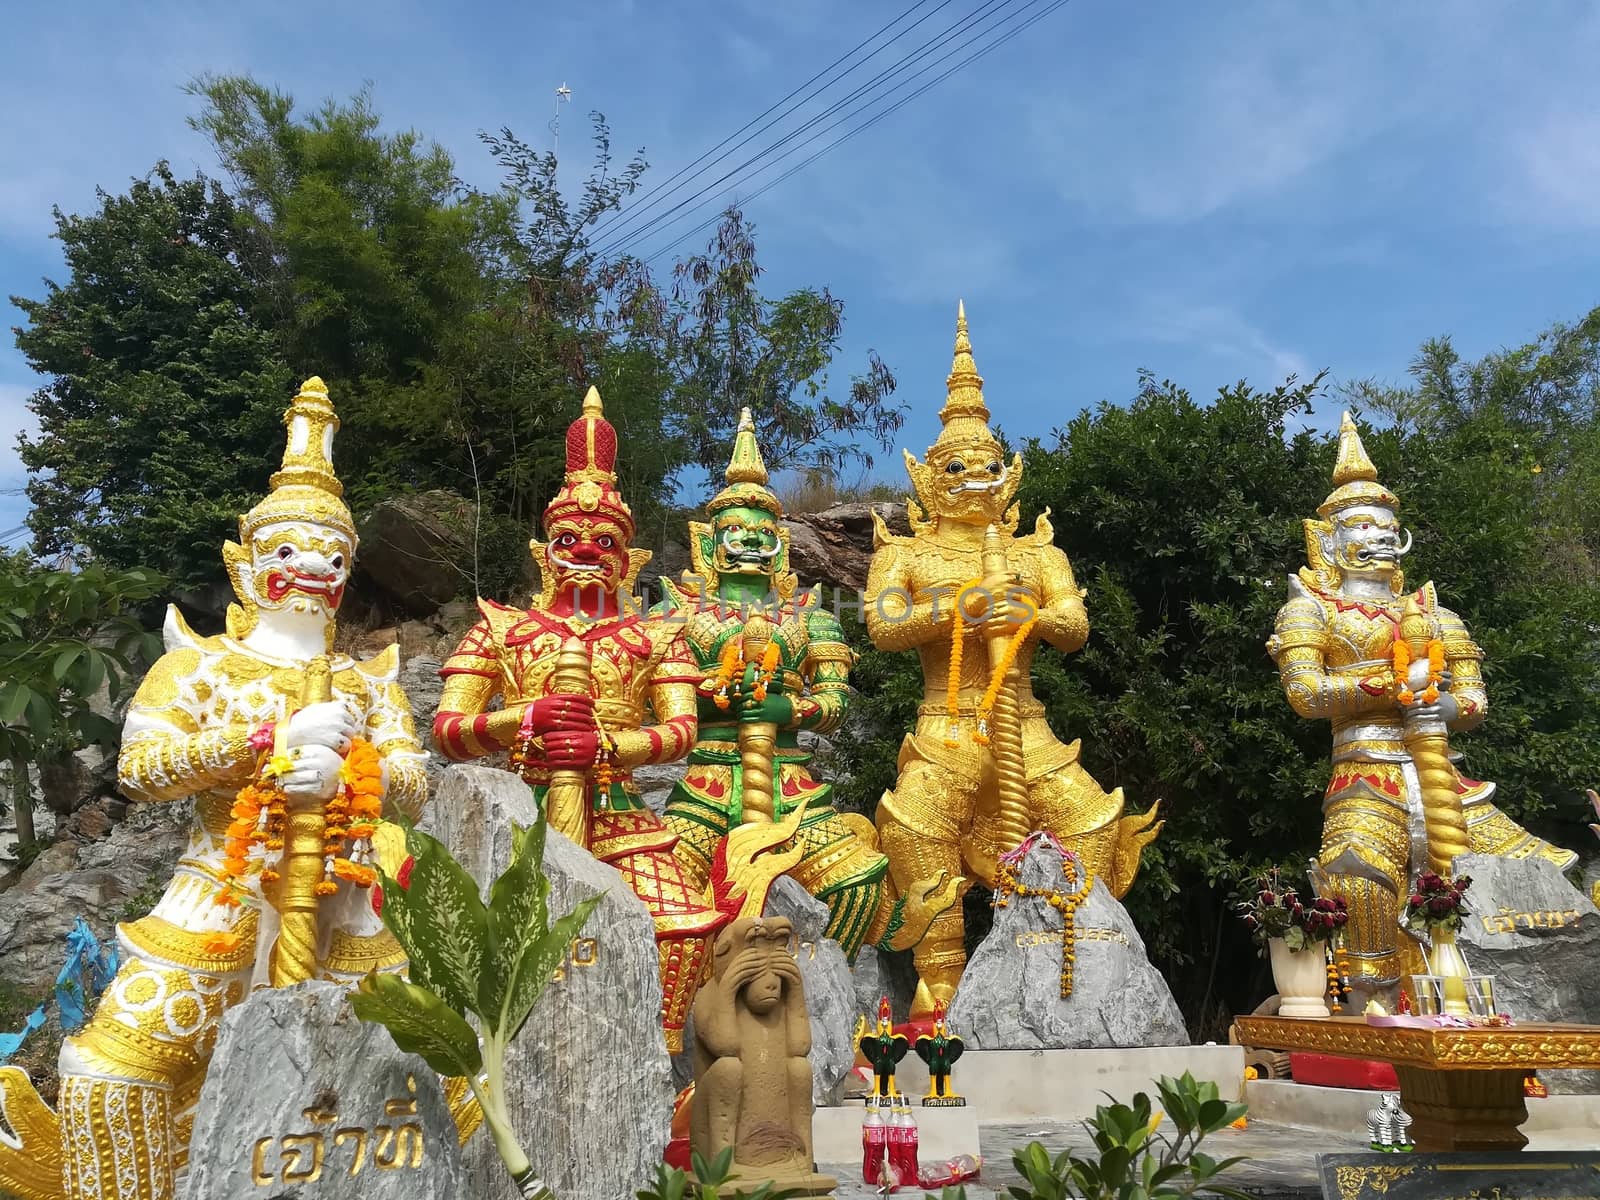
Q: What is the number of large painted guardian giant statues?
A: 5